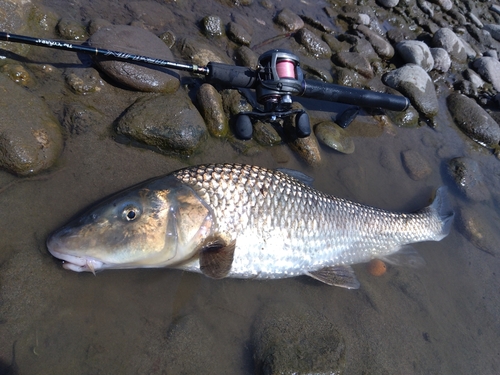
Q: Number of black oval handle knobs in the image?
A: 2